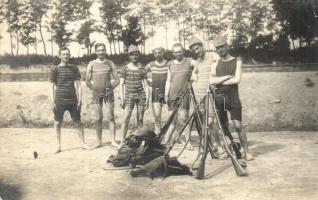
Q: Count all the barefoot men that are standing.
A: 7